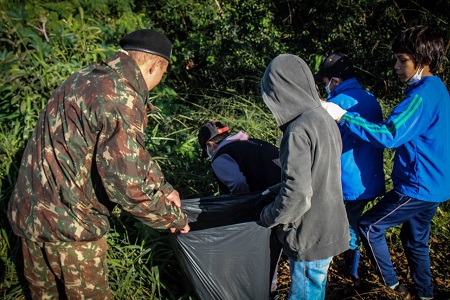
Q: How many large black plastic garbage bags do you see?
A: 1